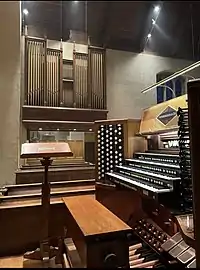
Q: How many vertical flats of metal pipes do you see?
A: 4